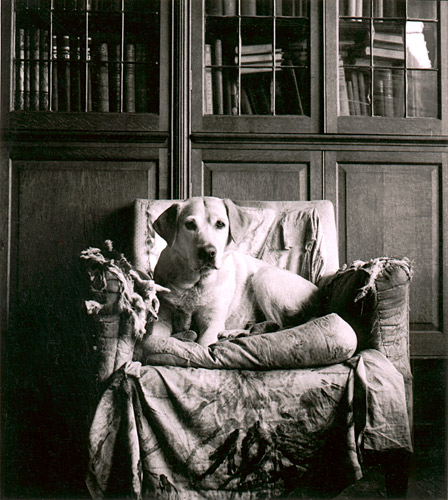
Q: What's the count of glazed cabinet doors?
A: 3